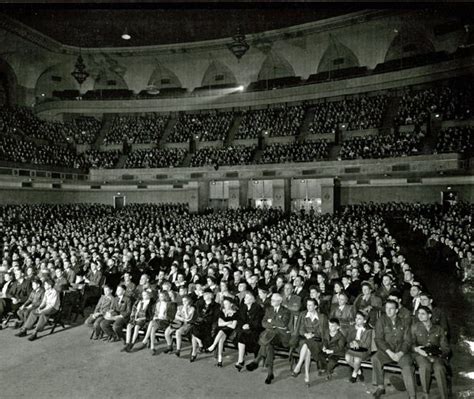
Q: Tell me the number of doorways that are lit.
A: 3